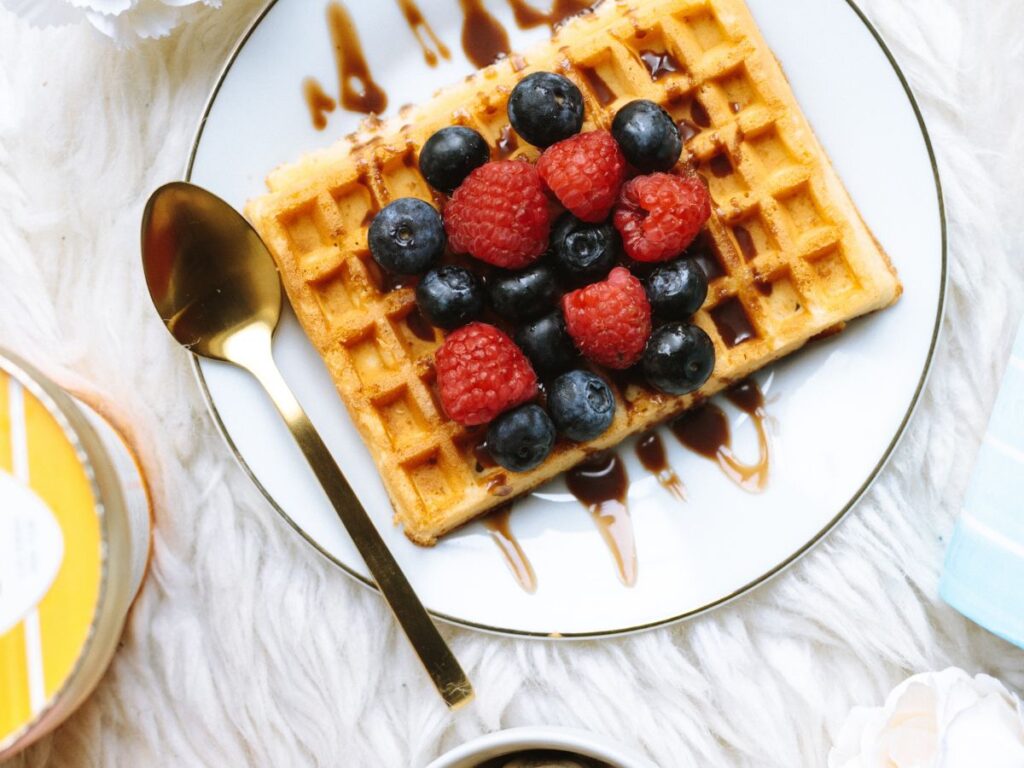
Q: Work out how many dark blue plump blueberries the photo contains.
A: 12